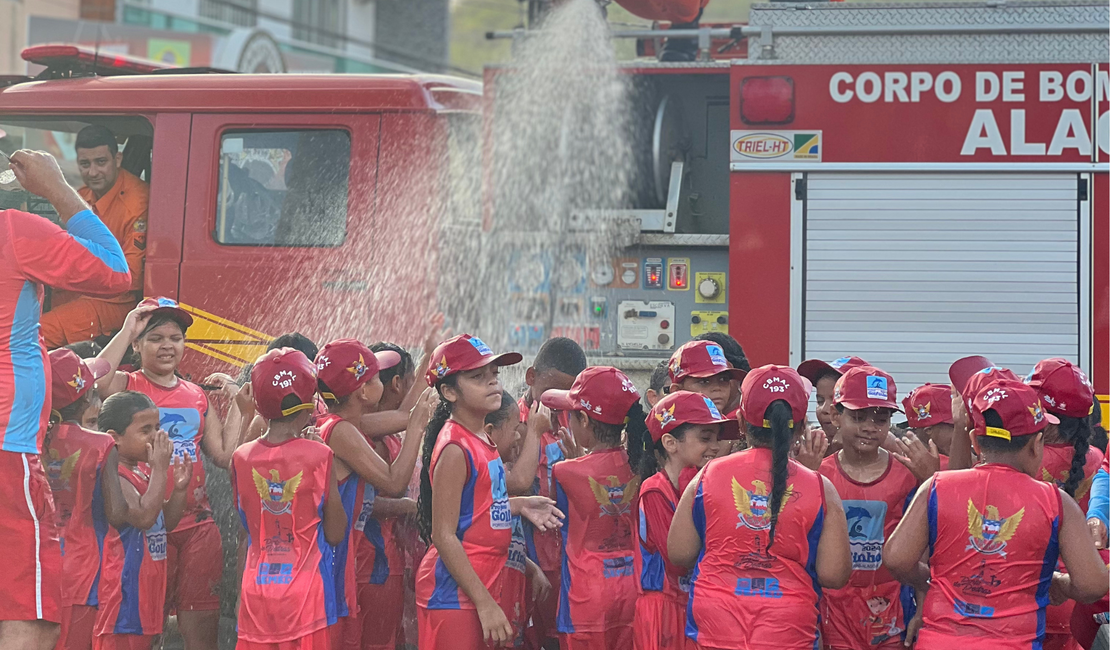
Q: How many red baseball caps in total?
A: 15